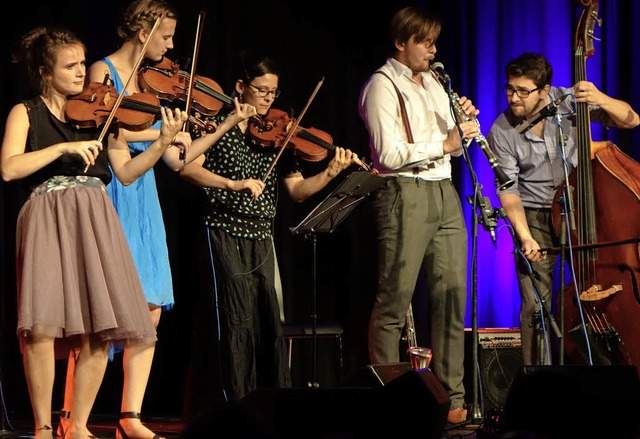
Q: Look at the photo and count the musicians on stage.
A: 5